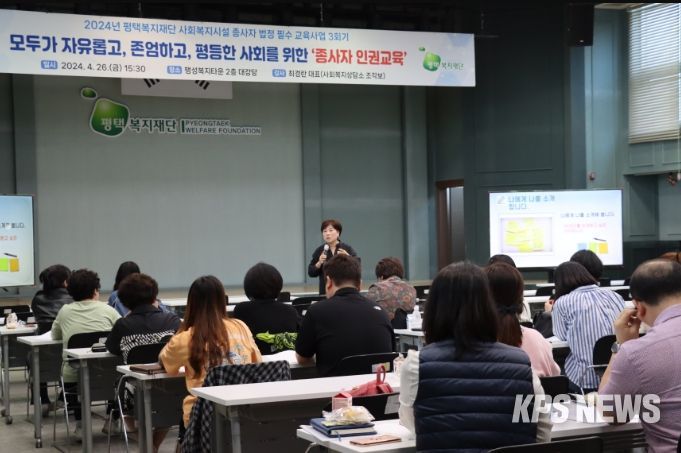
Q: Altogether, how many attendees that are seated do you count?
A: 15